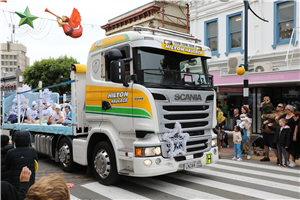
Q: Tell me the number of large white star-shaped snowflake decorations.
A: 1